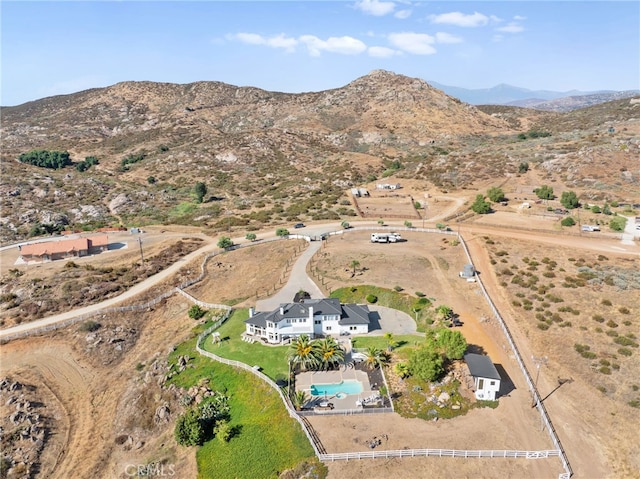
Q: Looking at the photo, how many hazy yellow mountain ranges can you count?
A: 0